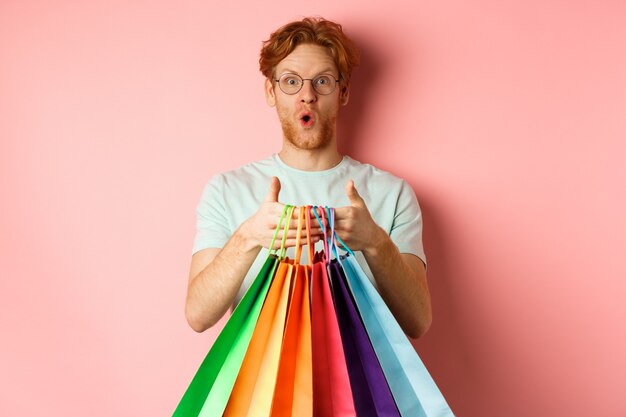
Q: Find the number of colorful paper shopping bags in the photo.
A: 6